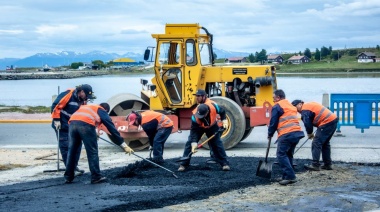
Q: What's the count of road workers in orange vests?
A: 7